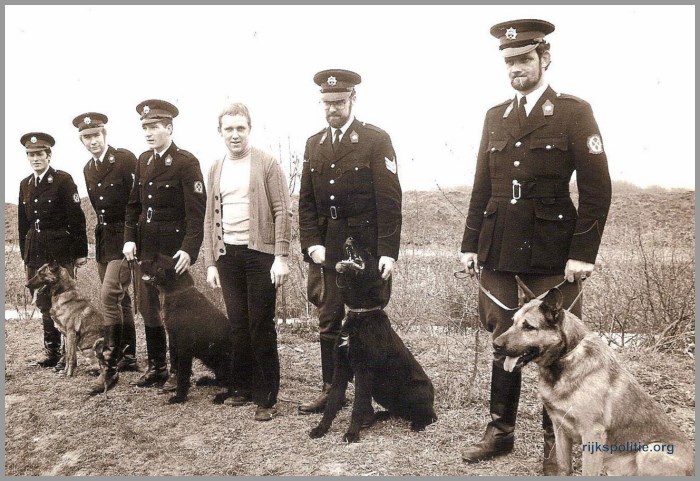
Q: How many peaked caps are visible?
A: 5